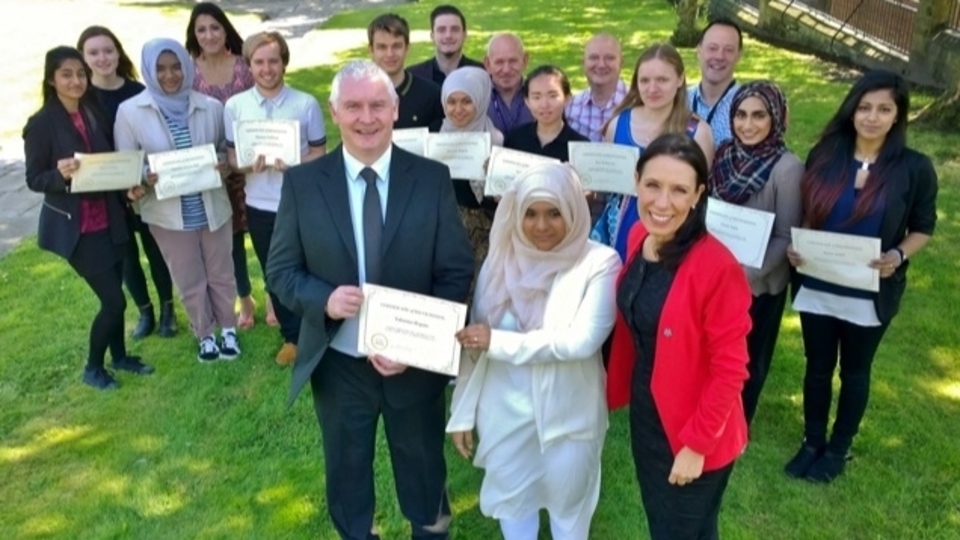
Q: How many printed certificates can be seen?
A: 10